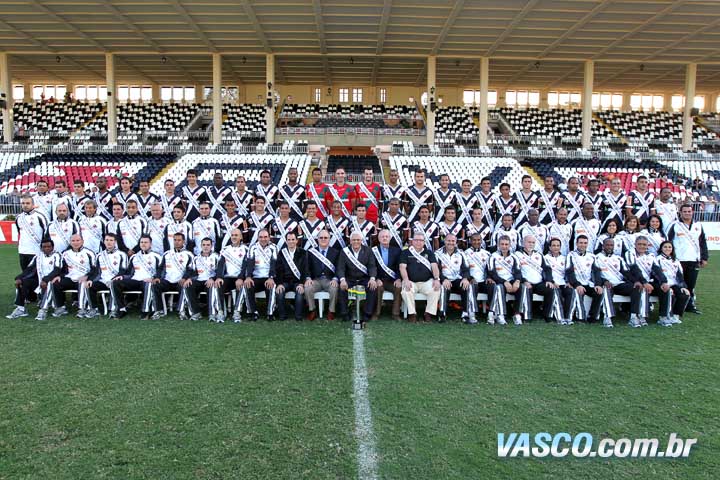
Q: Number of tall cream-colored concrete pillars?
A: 8